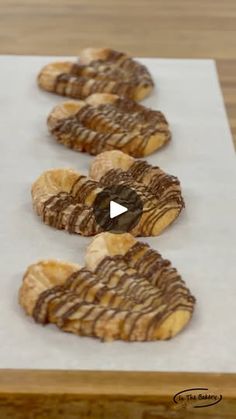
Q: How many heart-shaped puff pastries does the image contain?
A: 4